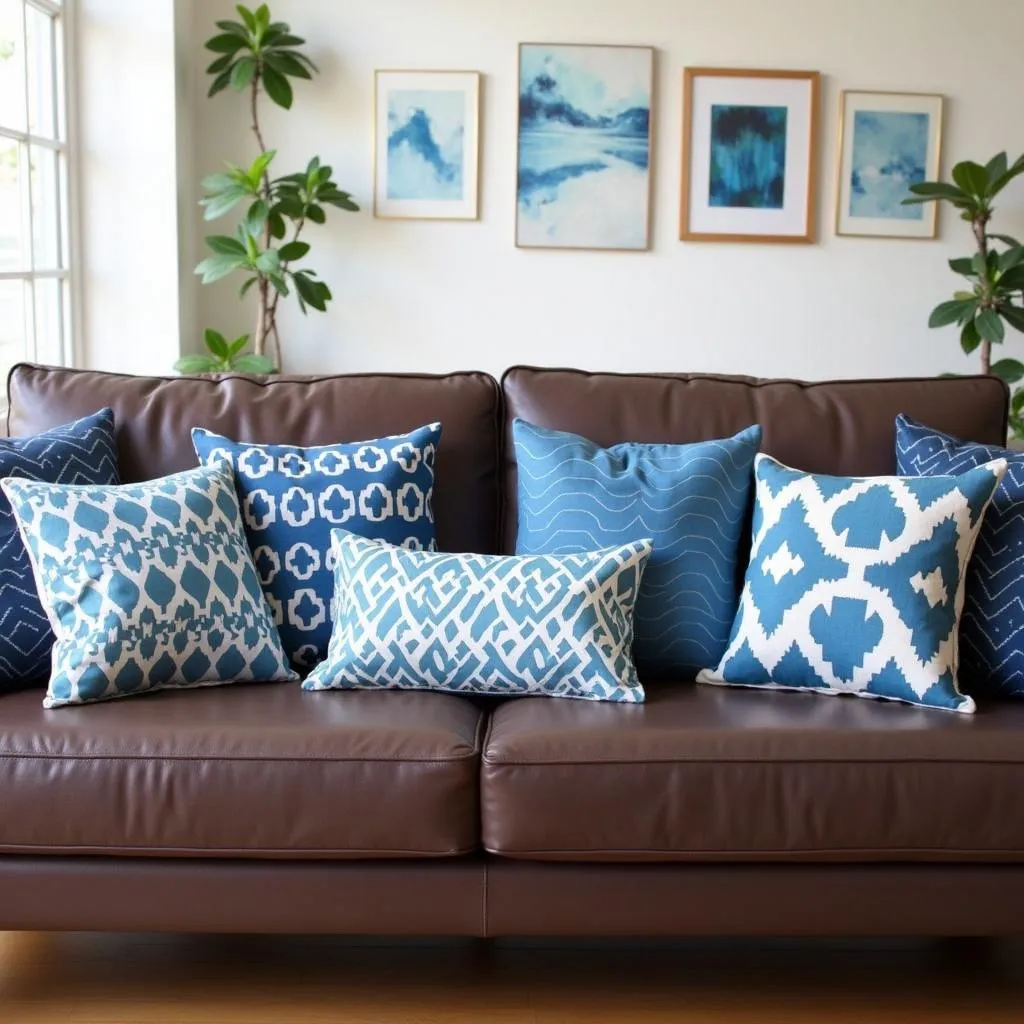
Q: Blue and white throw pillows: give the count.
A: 7